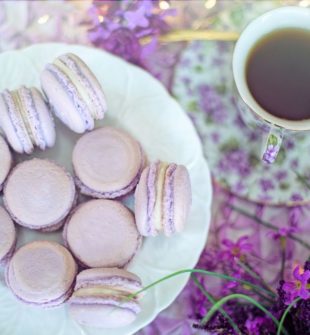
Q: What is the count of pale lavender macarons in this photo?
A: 10